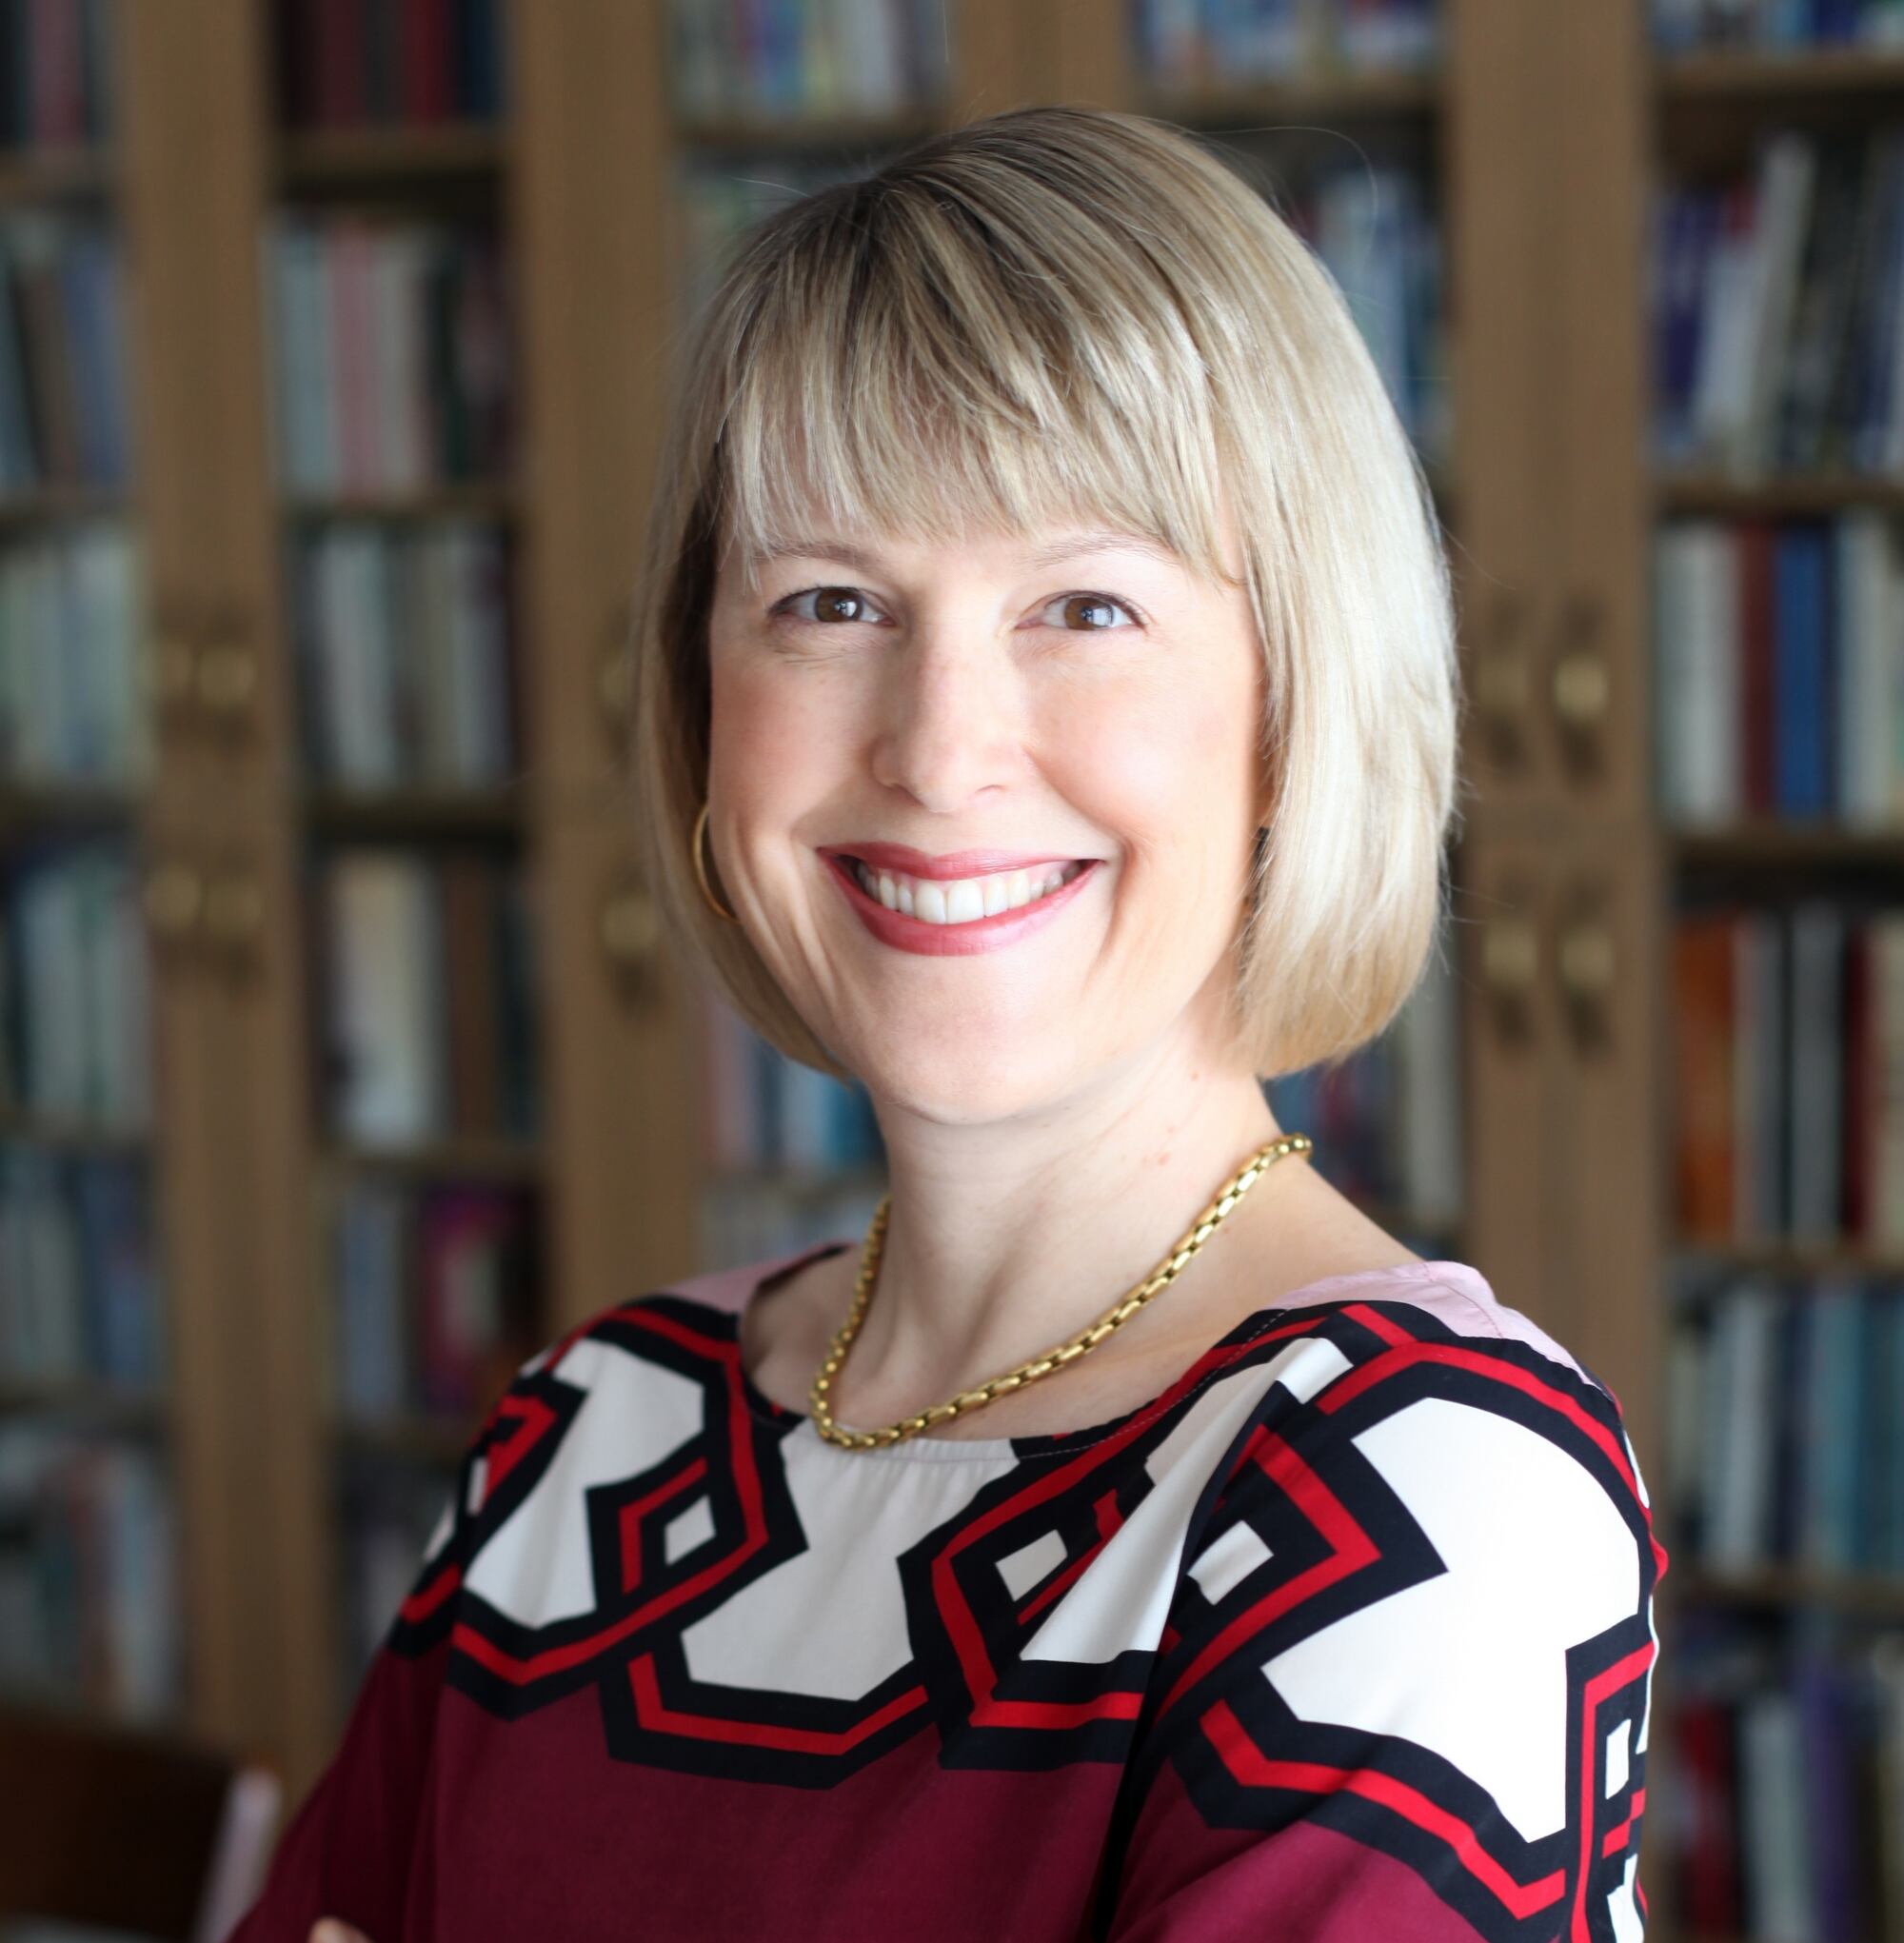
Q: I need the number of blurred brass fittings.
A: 10